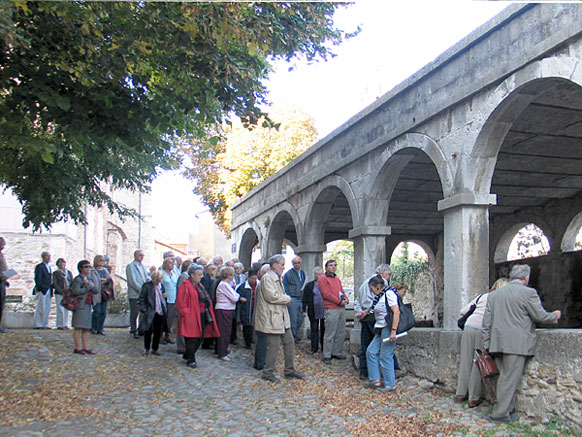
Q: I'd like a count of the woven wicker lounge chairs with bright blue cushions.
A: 0